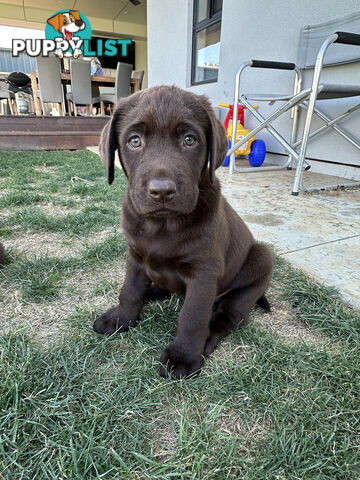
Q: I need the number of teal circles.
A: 1